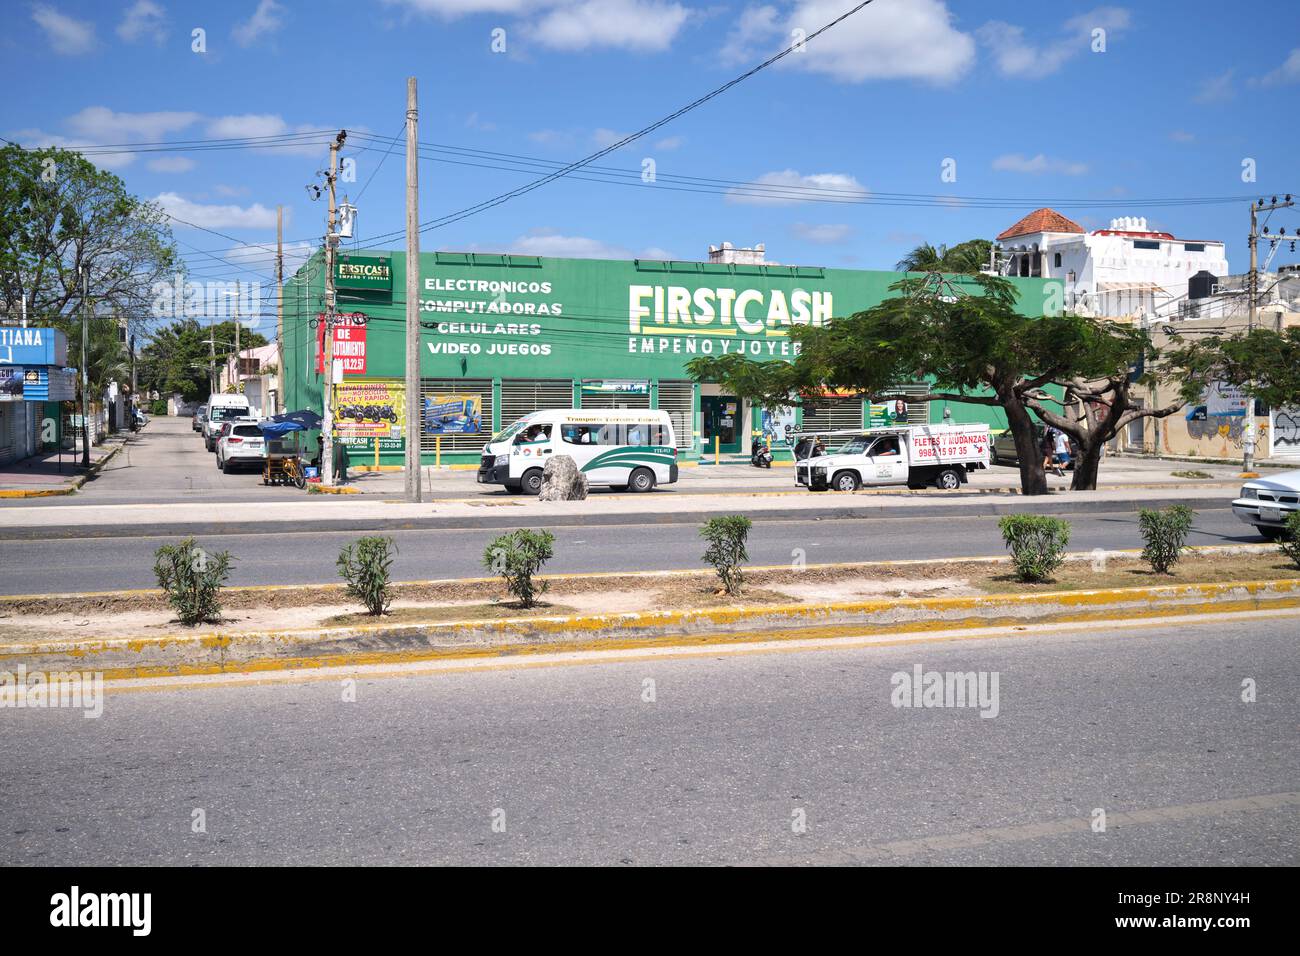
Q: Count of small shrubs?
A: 7